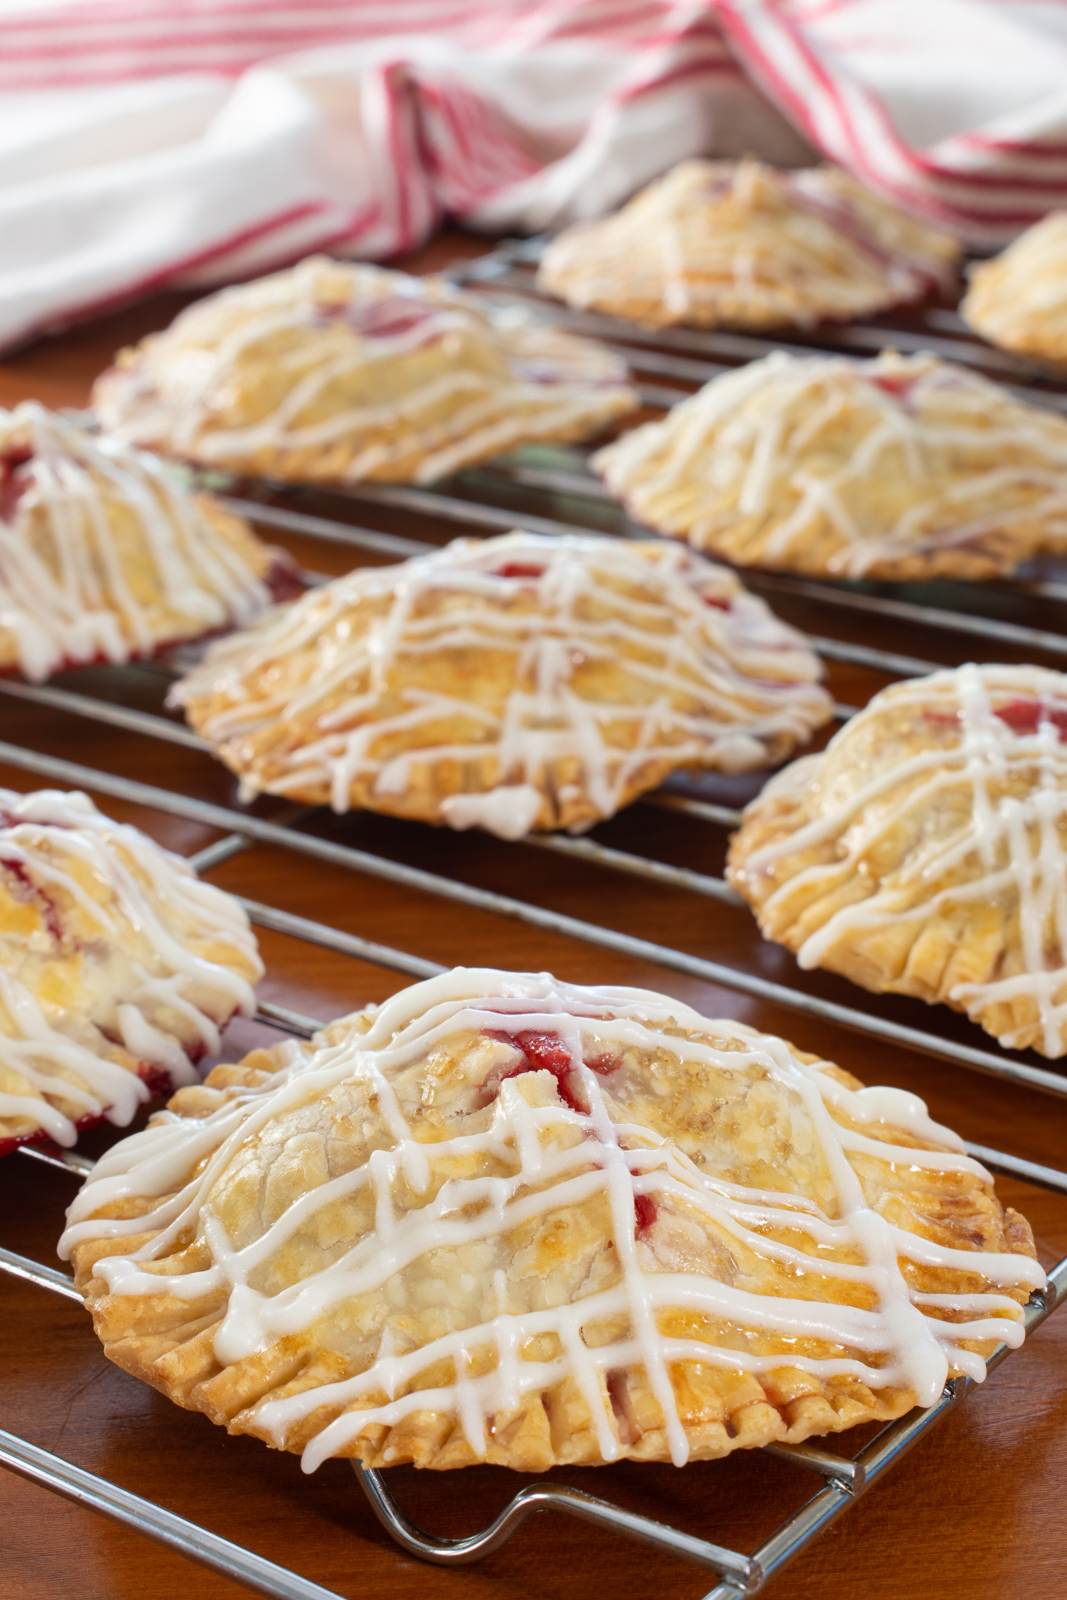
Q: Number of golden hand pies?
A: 9